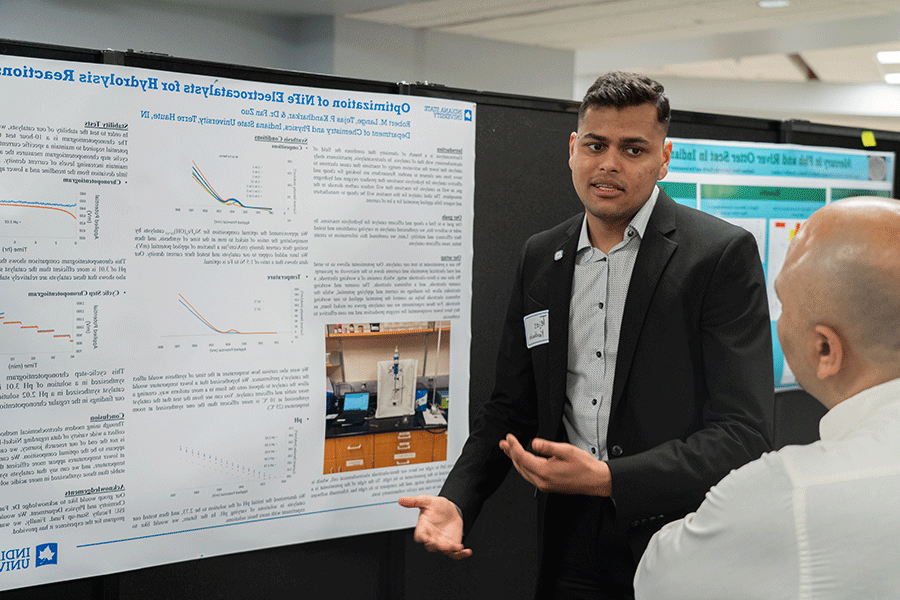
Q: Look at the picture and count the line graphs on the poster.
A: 5